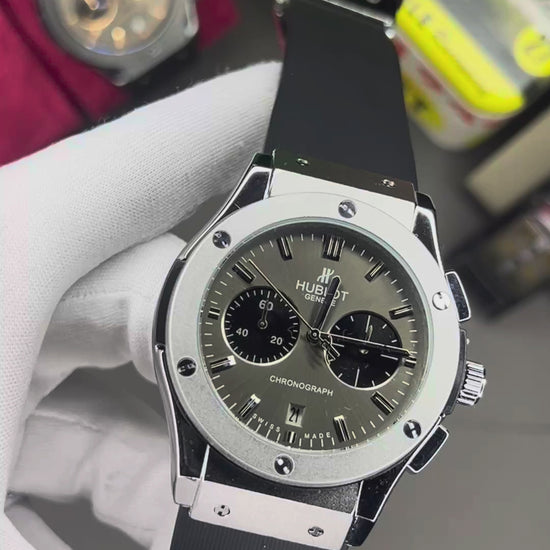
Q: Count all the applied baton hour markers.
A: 12